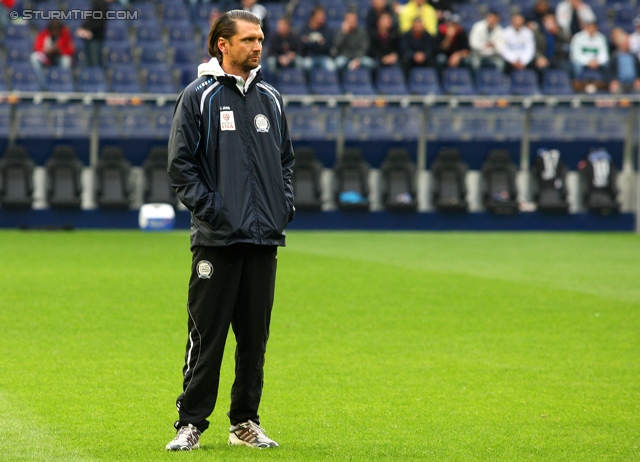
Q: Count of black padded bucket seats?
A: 11